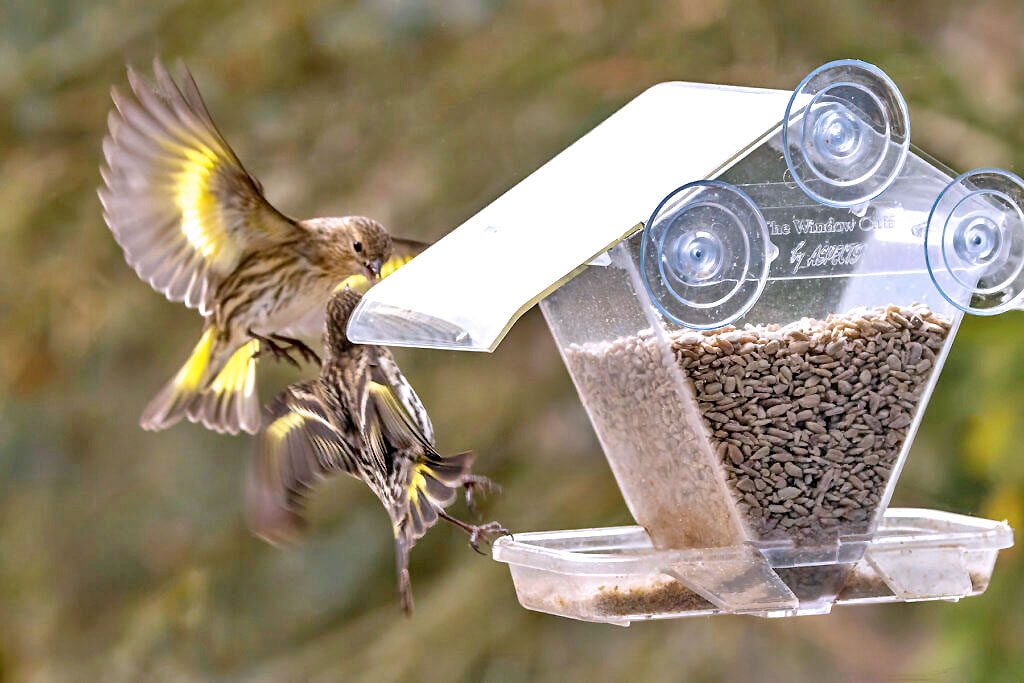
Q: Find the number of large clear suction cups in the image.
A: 3